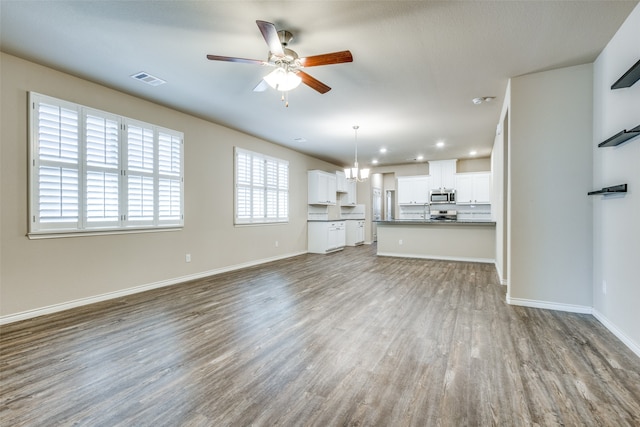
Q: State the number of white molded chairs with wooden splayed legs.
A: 0